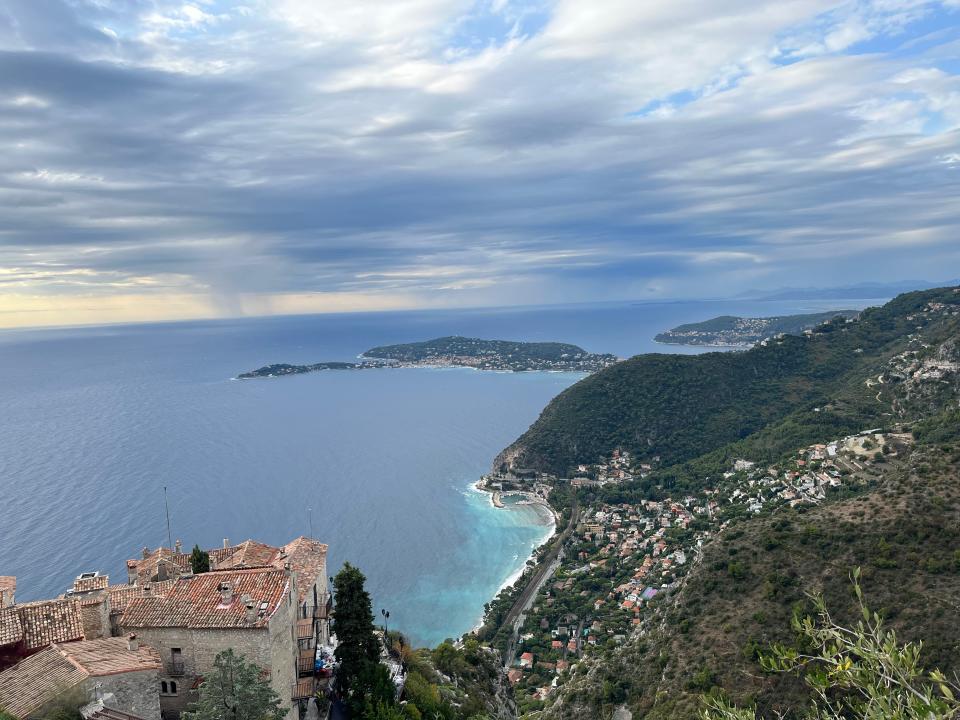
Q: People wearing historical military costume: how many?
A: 0